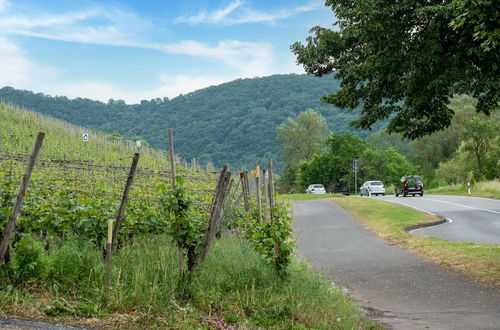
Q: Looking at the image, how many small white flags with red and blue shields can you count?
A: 0